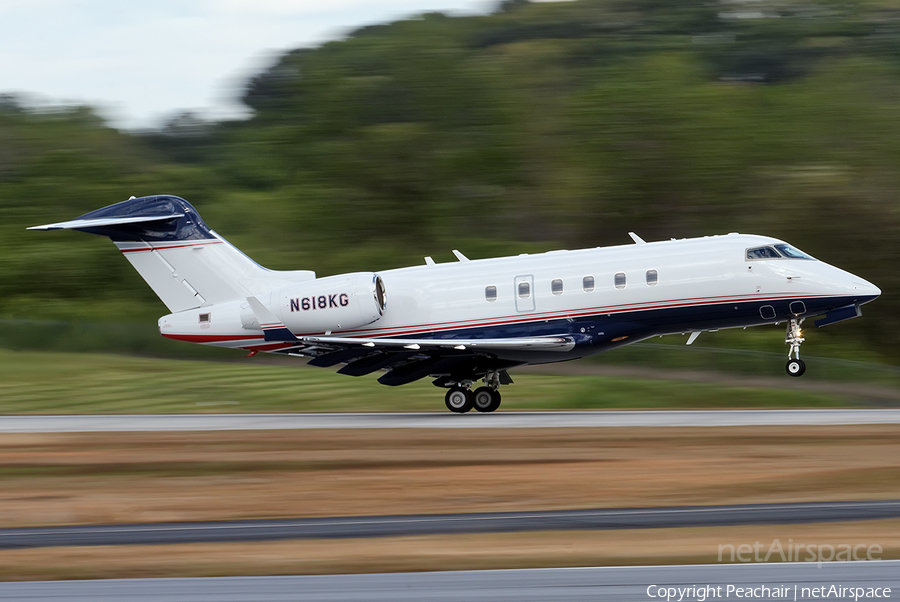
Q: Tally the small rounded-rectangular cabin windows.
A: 6